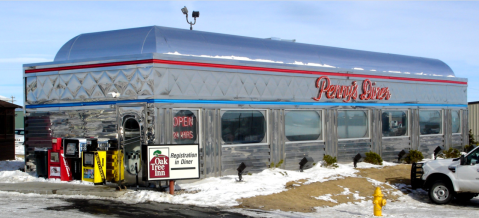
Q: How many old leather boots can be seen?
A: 0